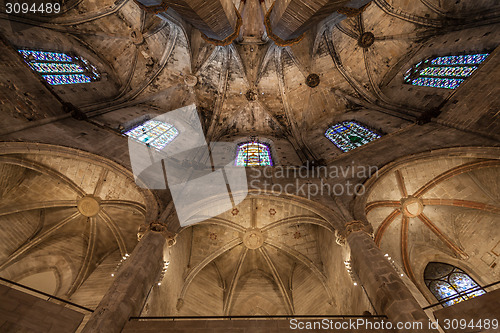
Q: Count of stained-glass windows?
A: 6